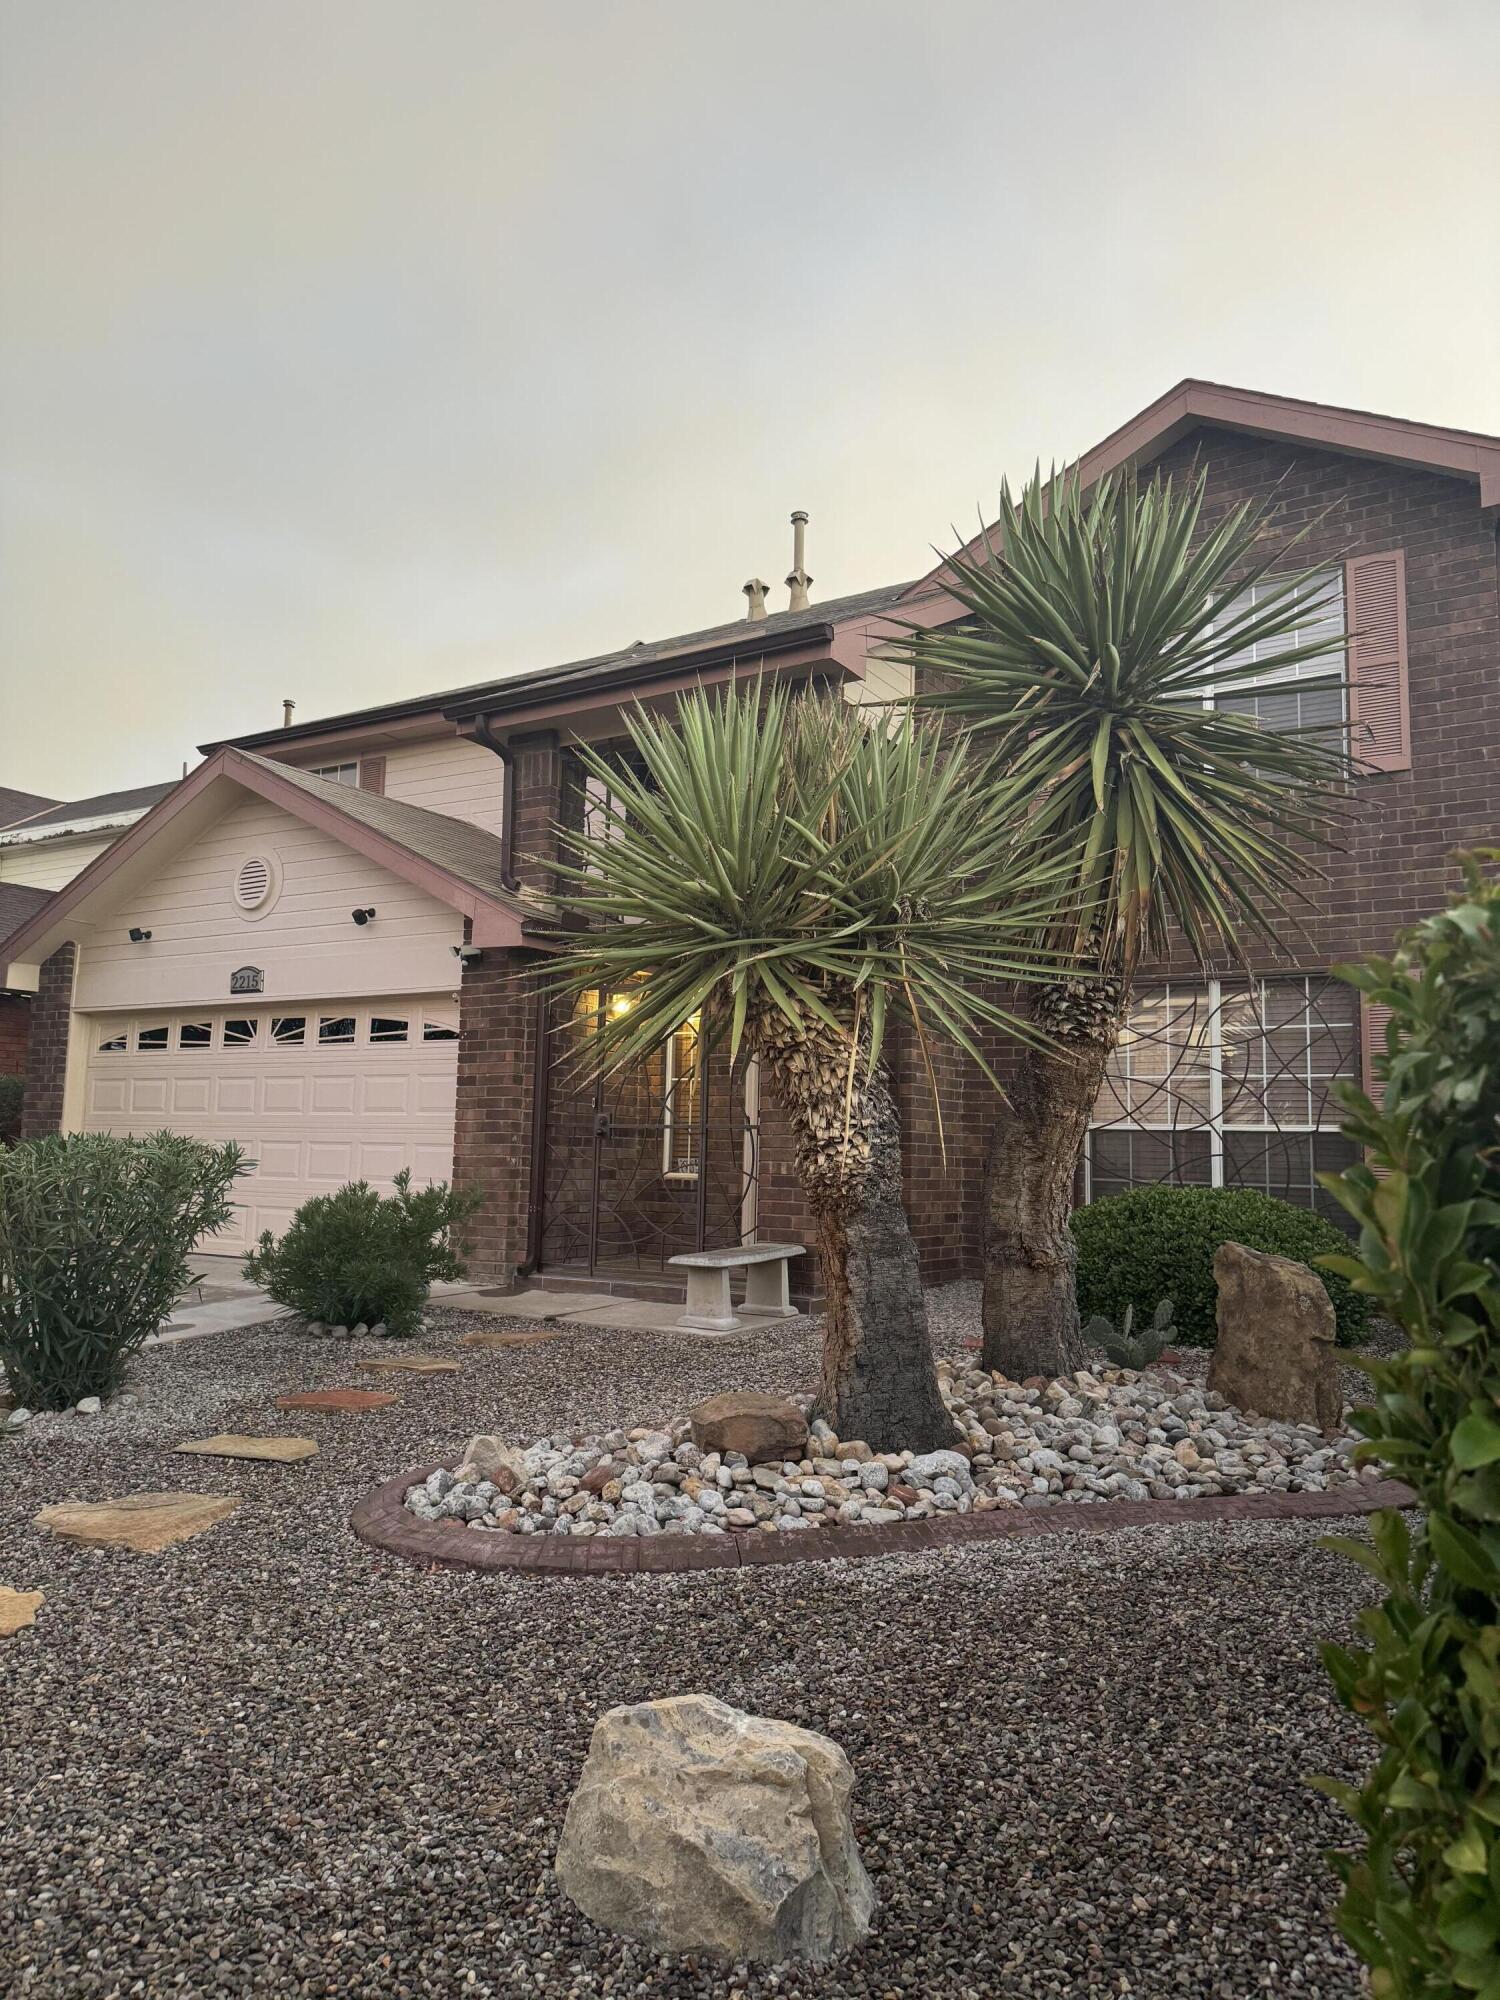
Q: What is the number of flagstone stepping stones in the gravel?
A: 6